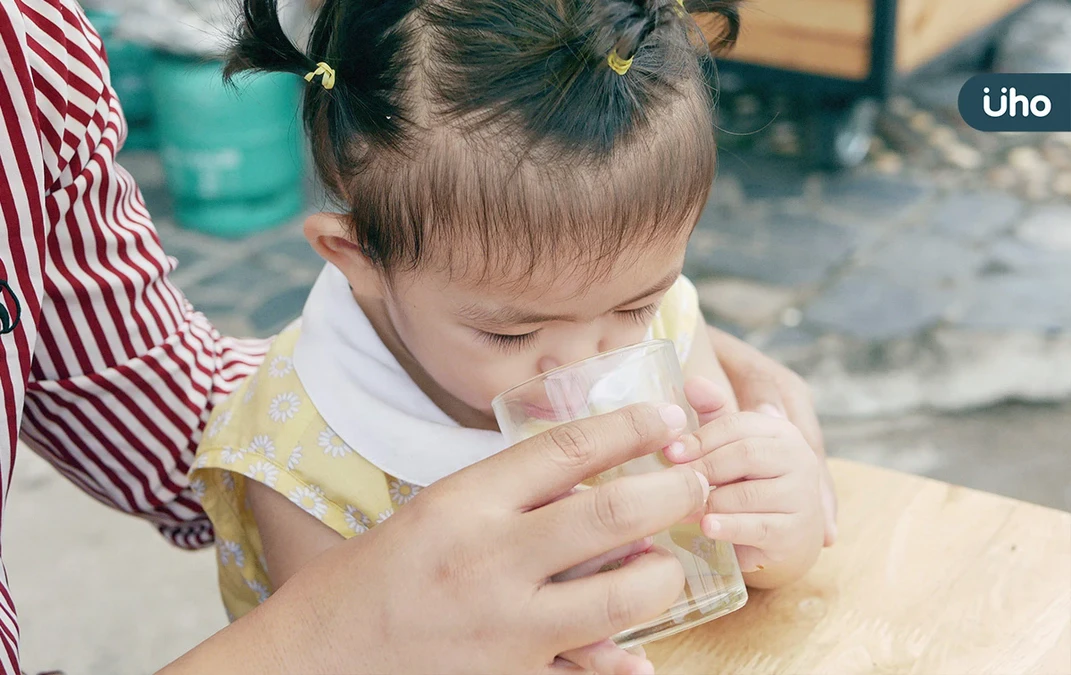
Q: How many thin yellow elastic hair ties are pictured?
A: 3